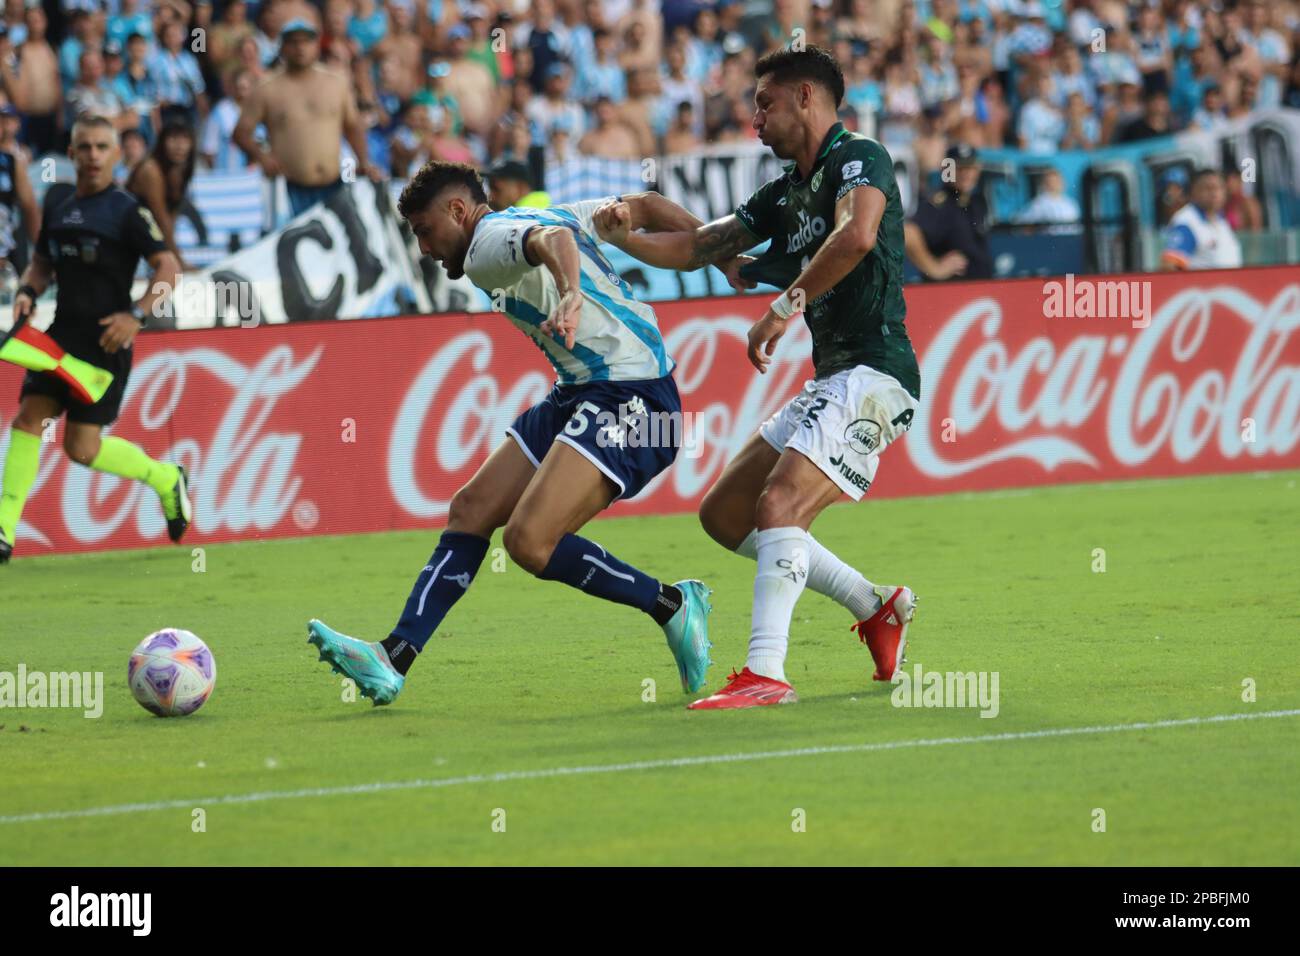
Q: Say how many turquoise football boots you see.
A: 2